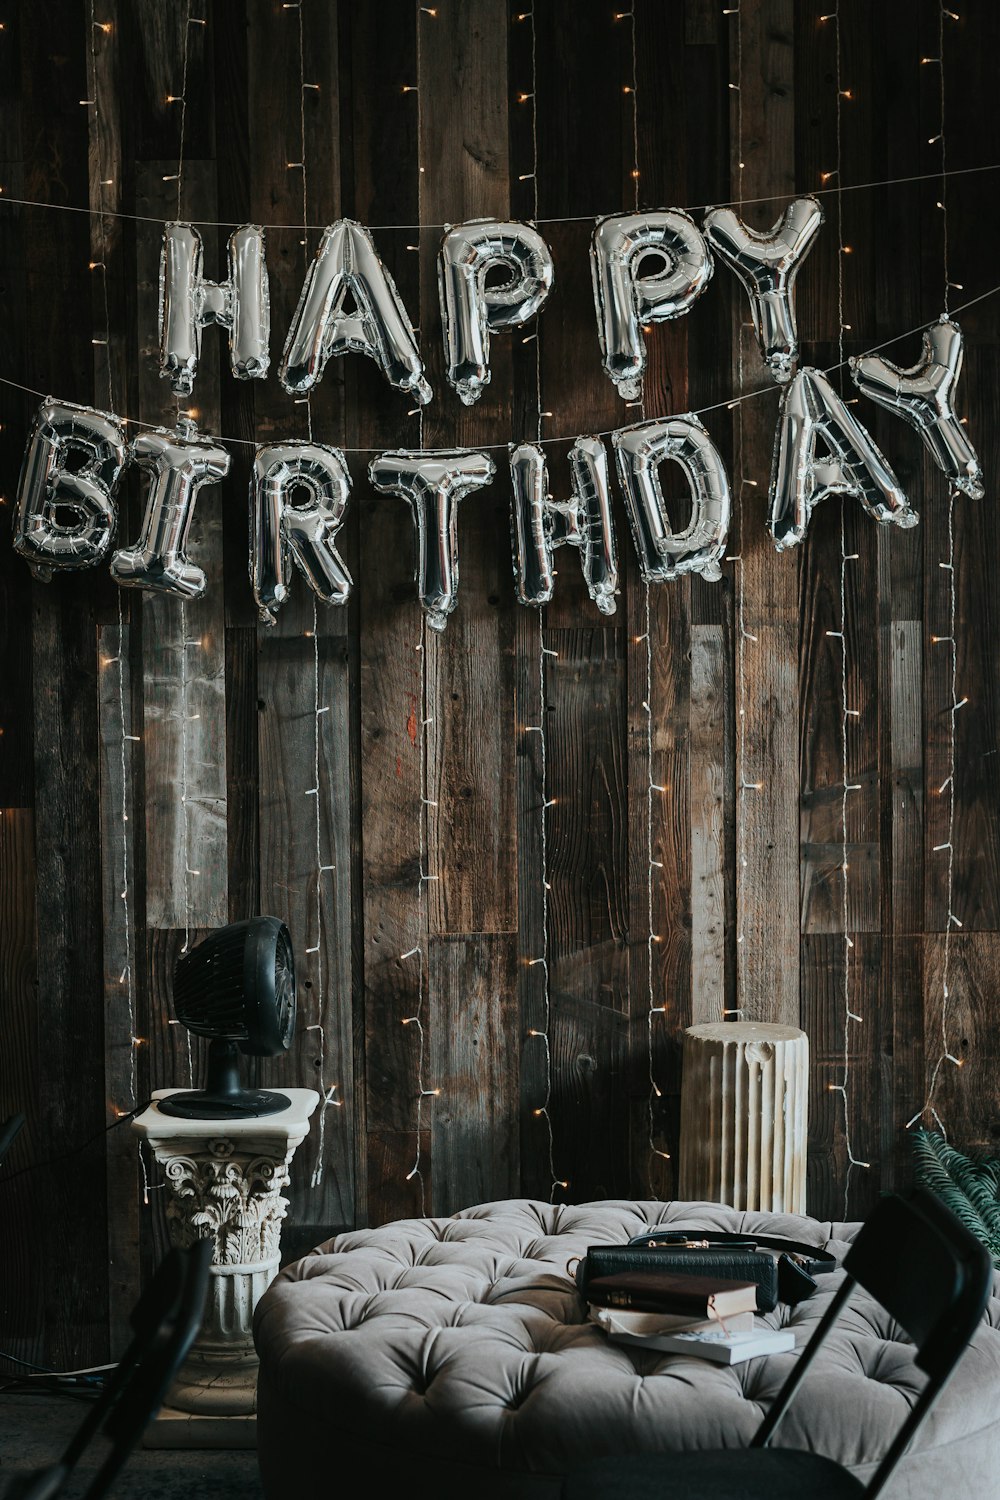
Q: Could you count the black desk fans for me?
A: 1